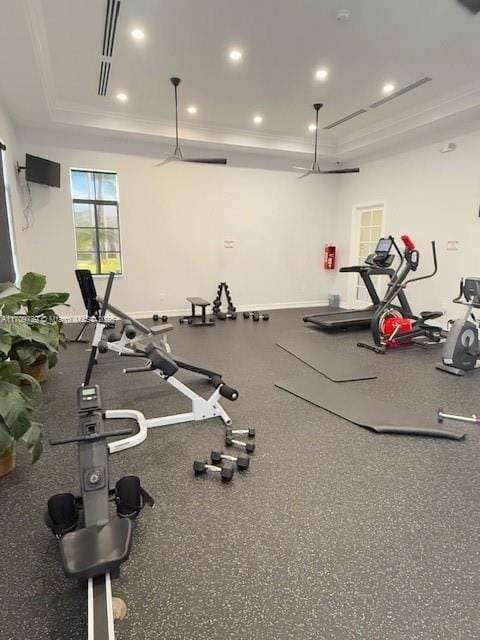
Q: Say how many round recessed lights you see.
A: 8